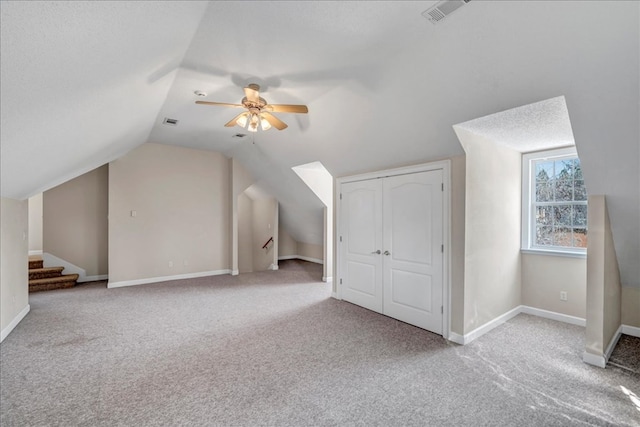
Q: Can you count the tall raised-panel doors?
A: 2